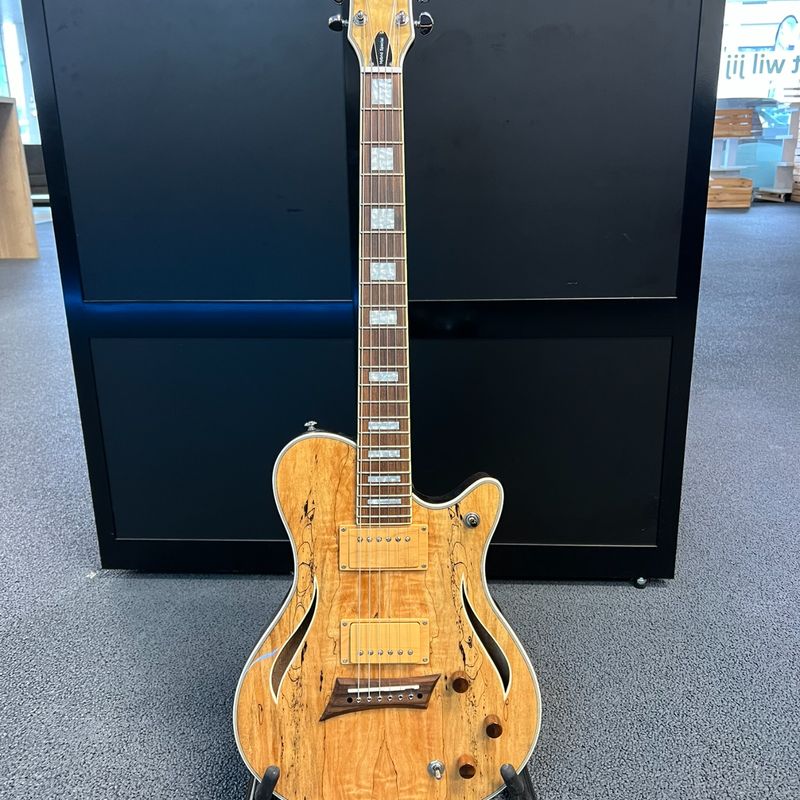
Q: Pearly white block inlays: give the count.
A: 10